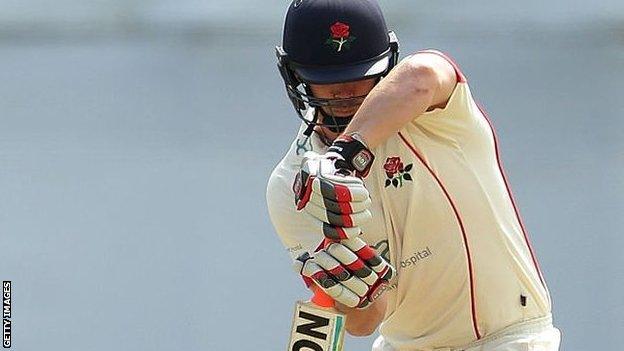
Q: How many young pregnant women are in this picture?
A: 0